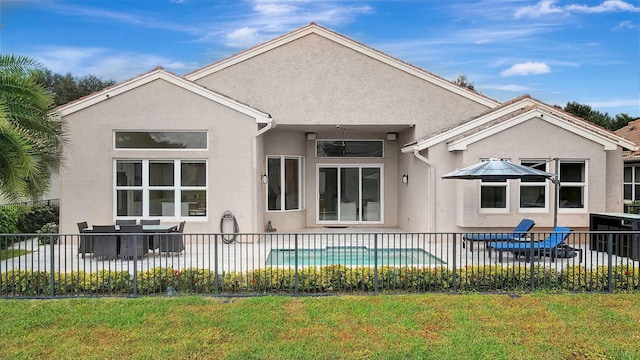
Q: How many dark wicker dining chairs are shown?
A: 6